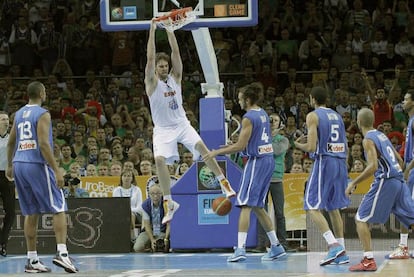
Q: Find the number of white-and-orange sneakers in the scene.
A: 2